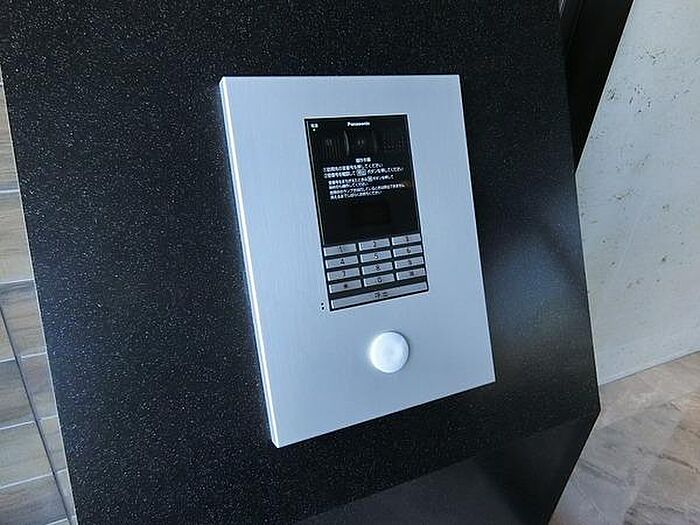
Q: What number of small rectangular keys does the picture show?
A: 12